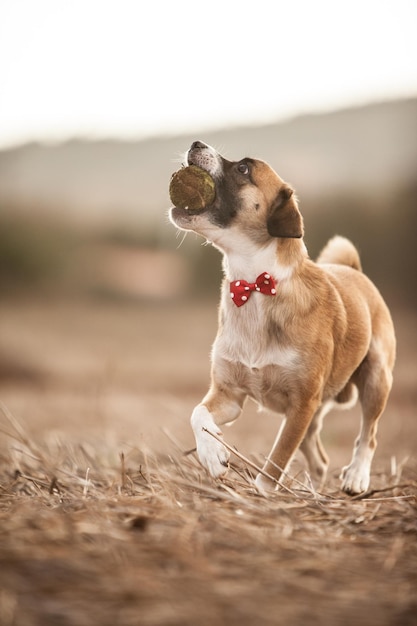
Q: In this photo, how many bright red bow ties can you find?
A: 1